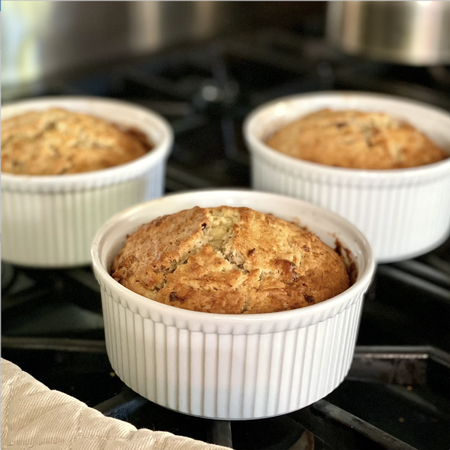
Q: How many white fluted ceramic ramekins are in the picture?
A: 3